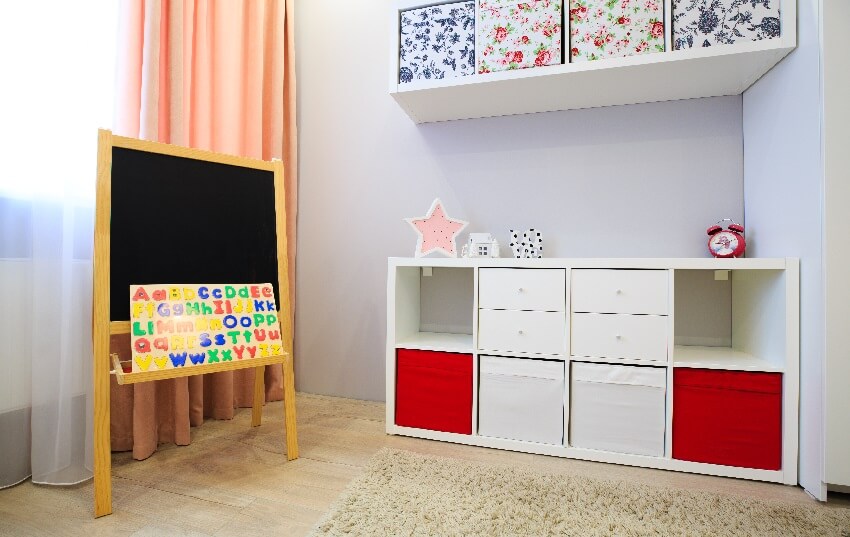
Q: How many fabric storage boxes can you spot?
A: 8